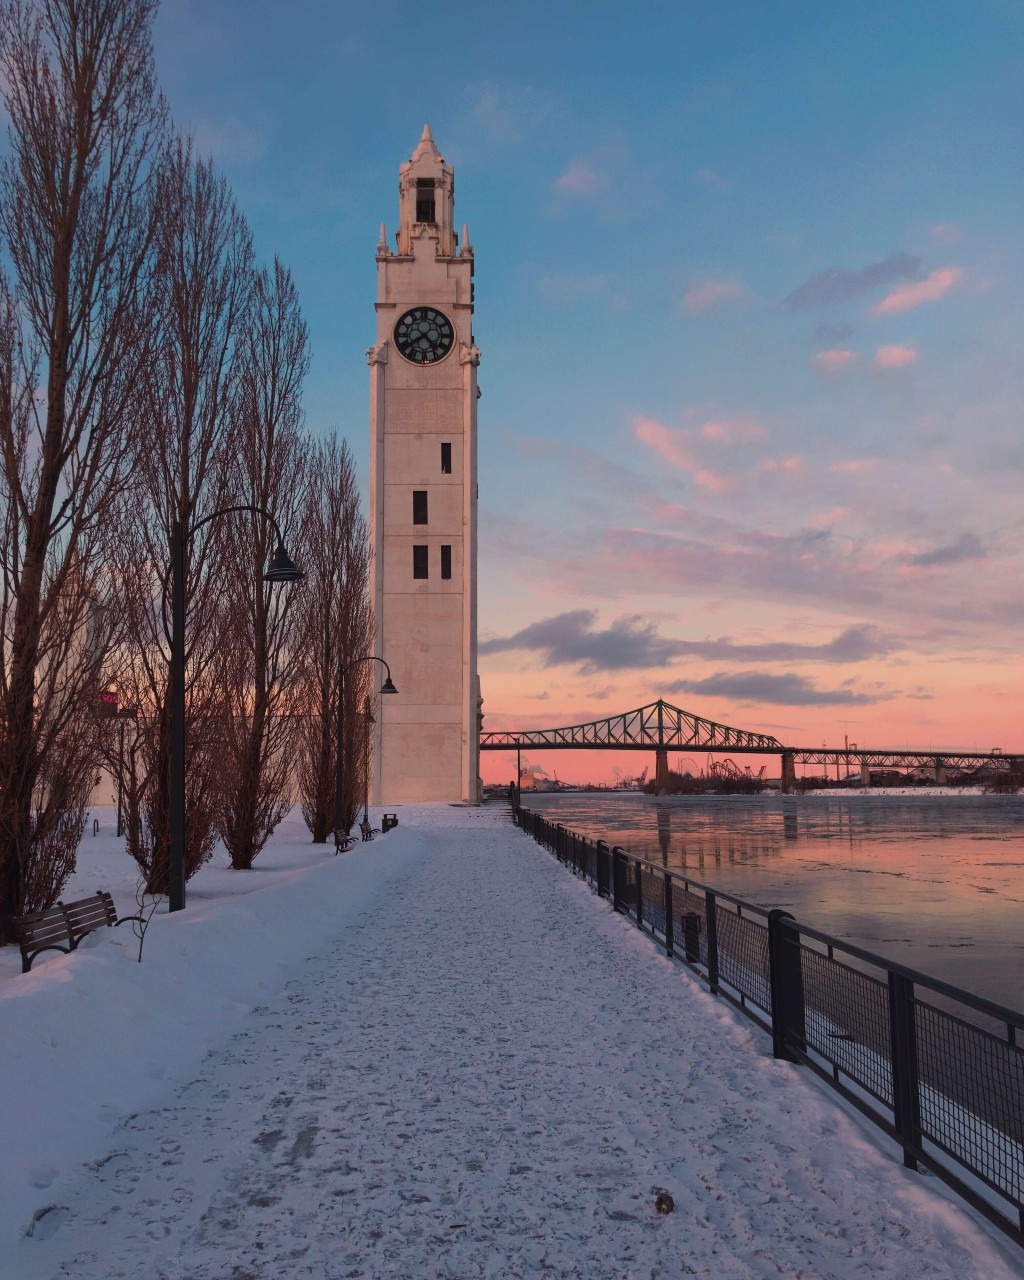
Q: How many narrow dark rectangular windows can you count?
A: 4